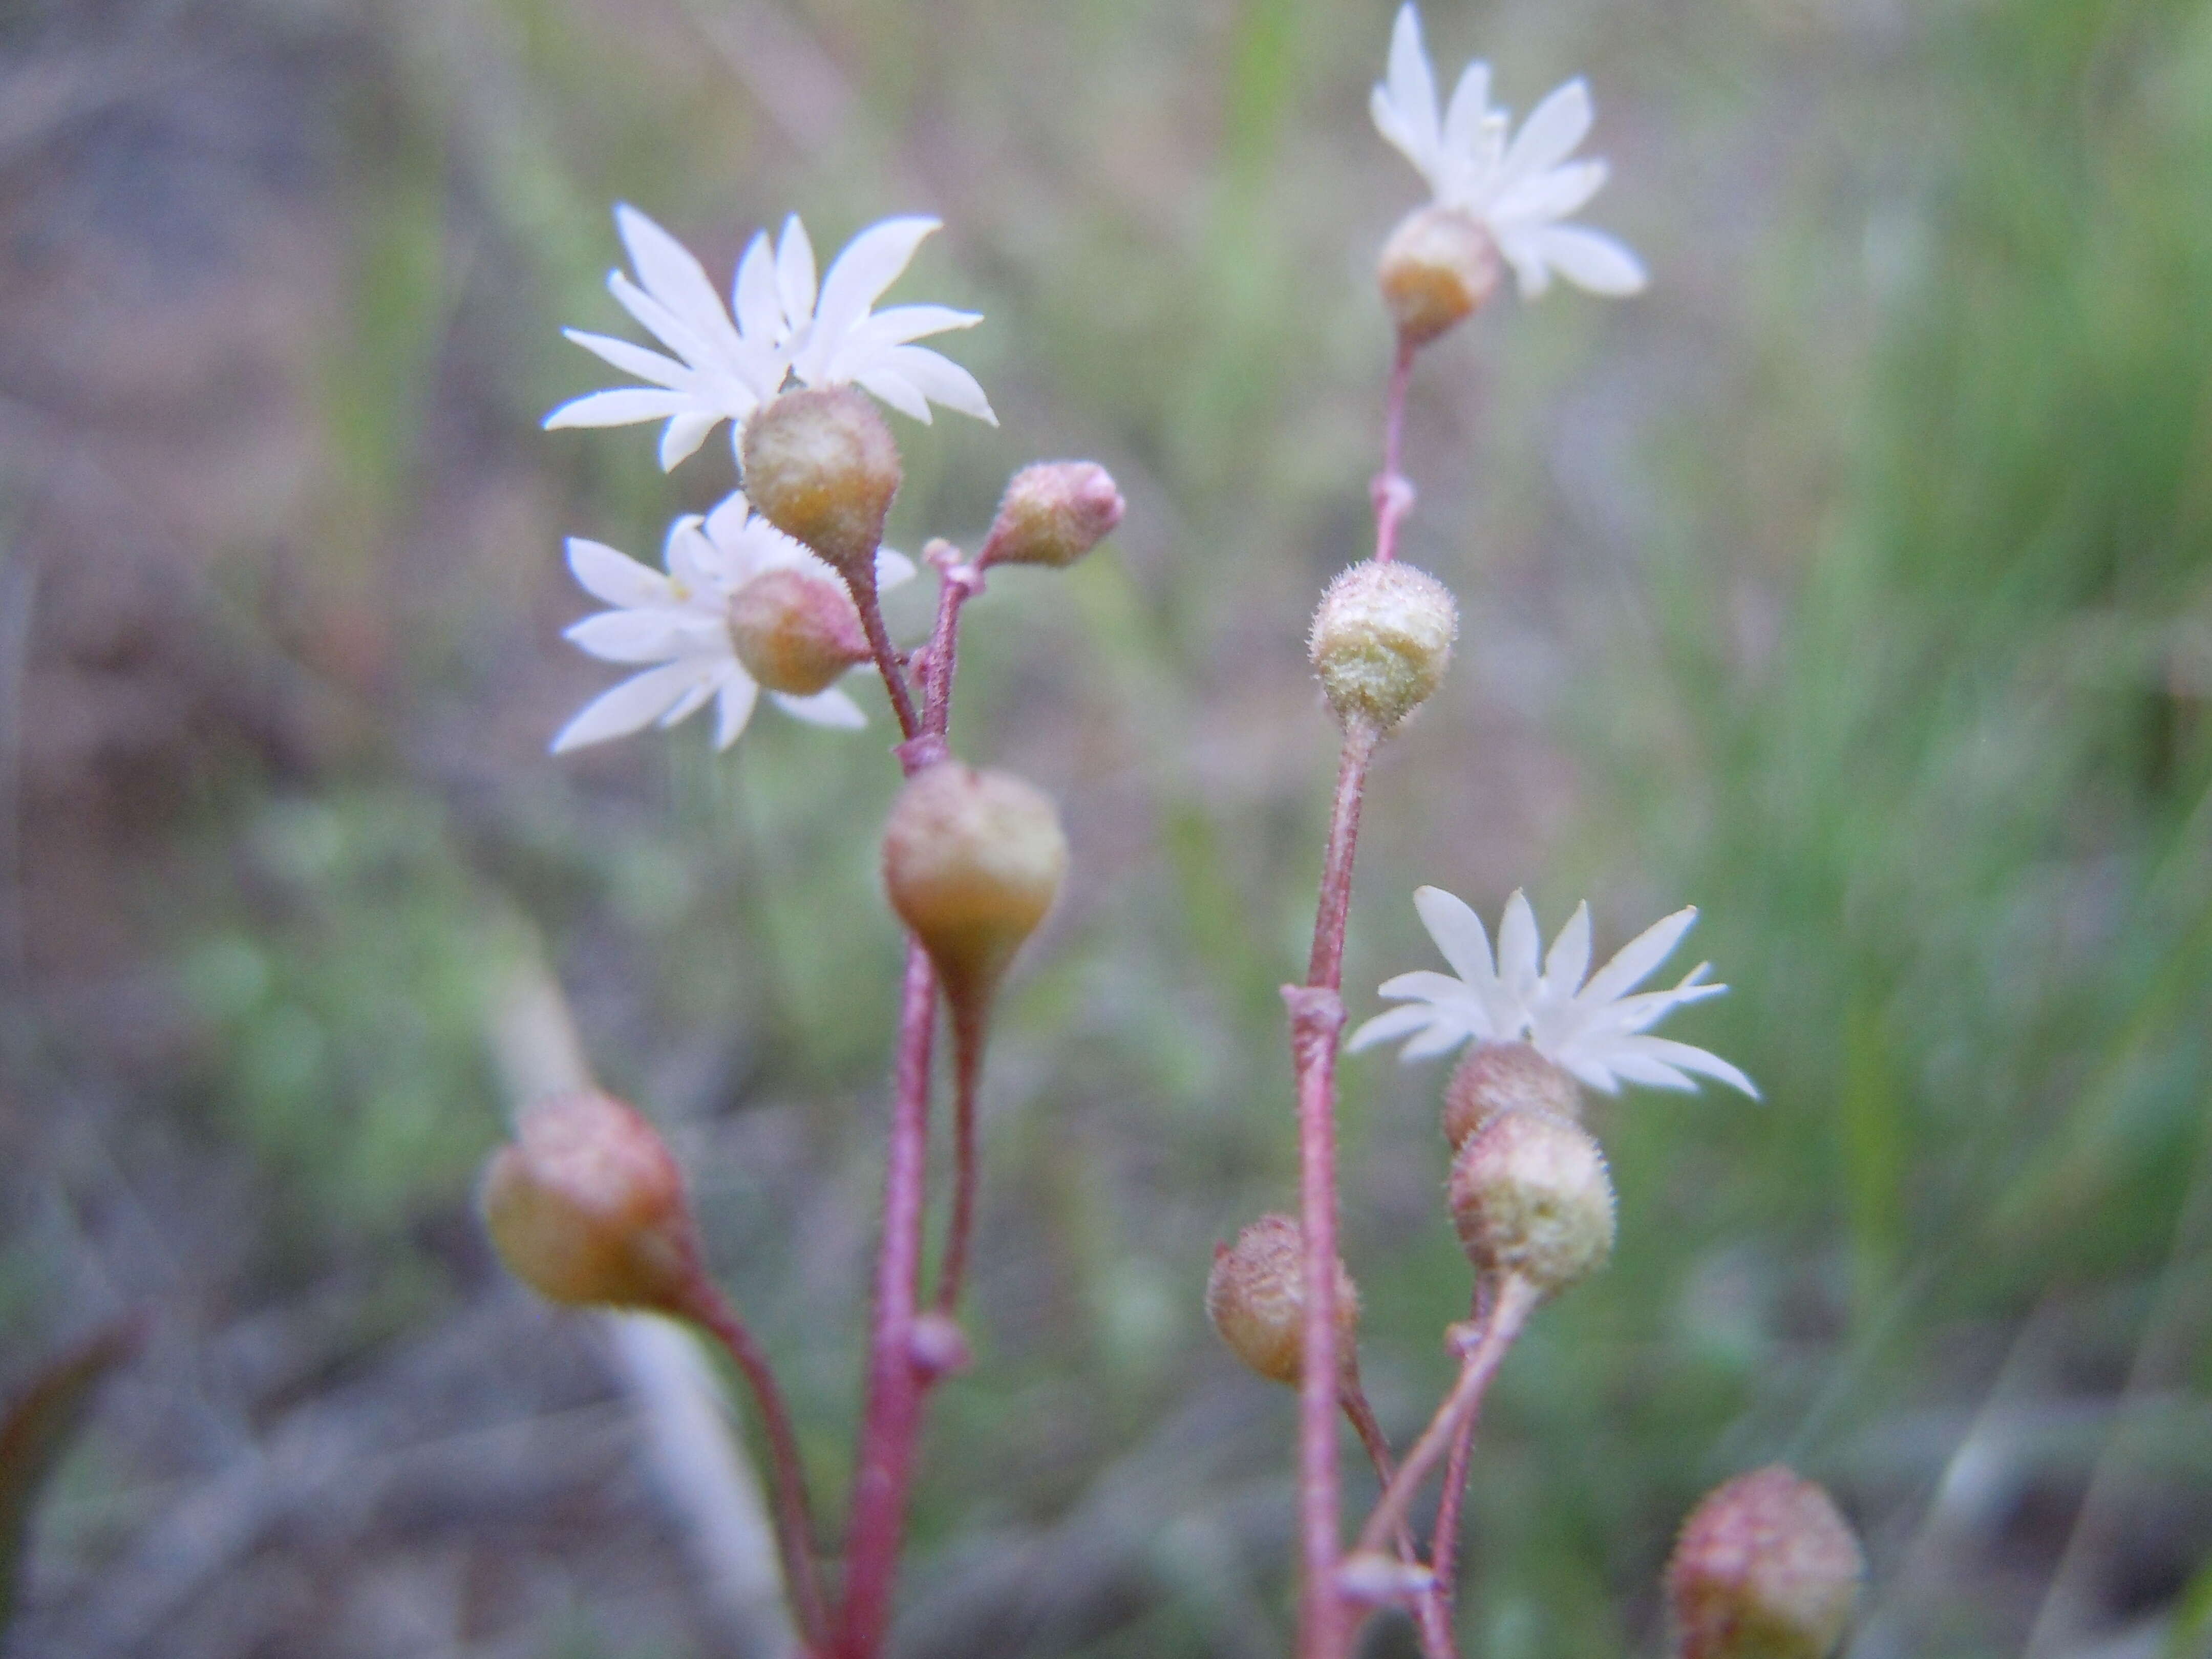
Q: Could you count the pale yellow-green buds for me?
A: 2